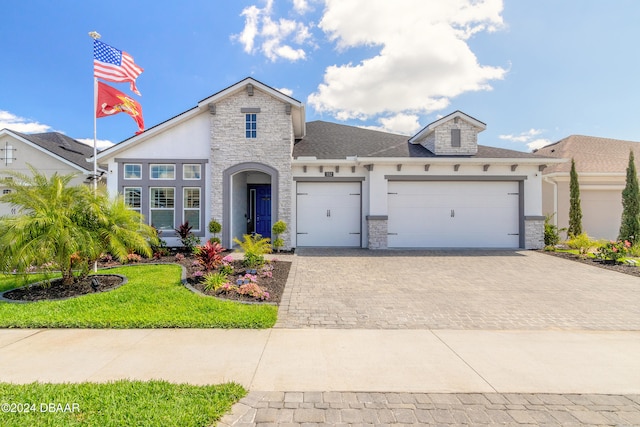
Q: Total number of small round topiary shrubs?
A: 2